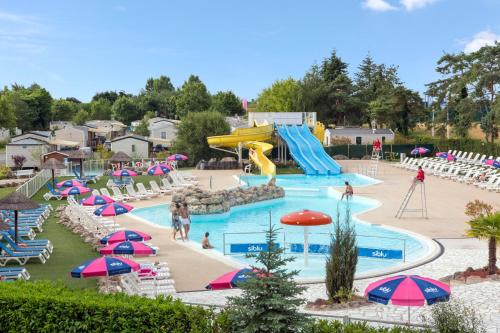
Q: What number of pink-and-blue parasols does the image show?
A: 15